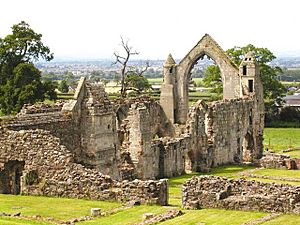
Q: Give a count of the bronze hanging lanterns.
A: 0